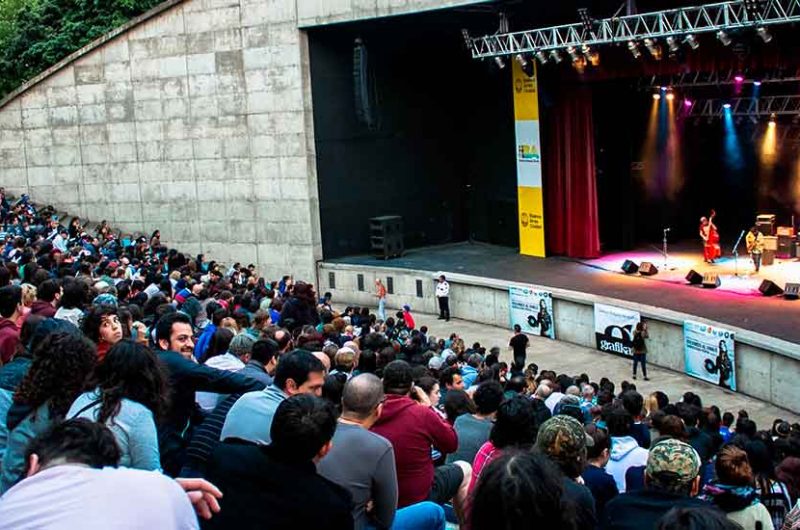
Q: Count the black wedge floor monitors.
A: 6